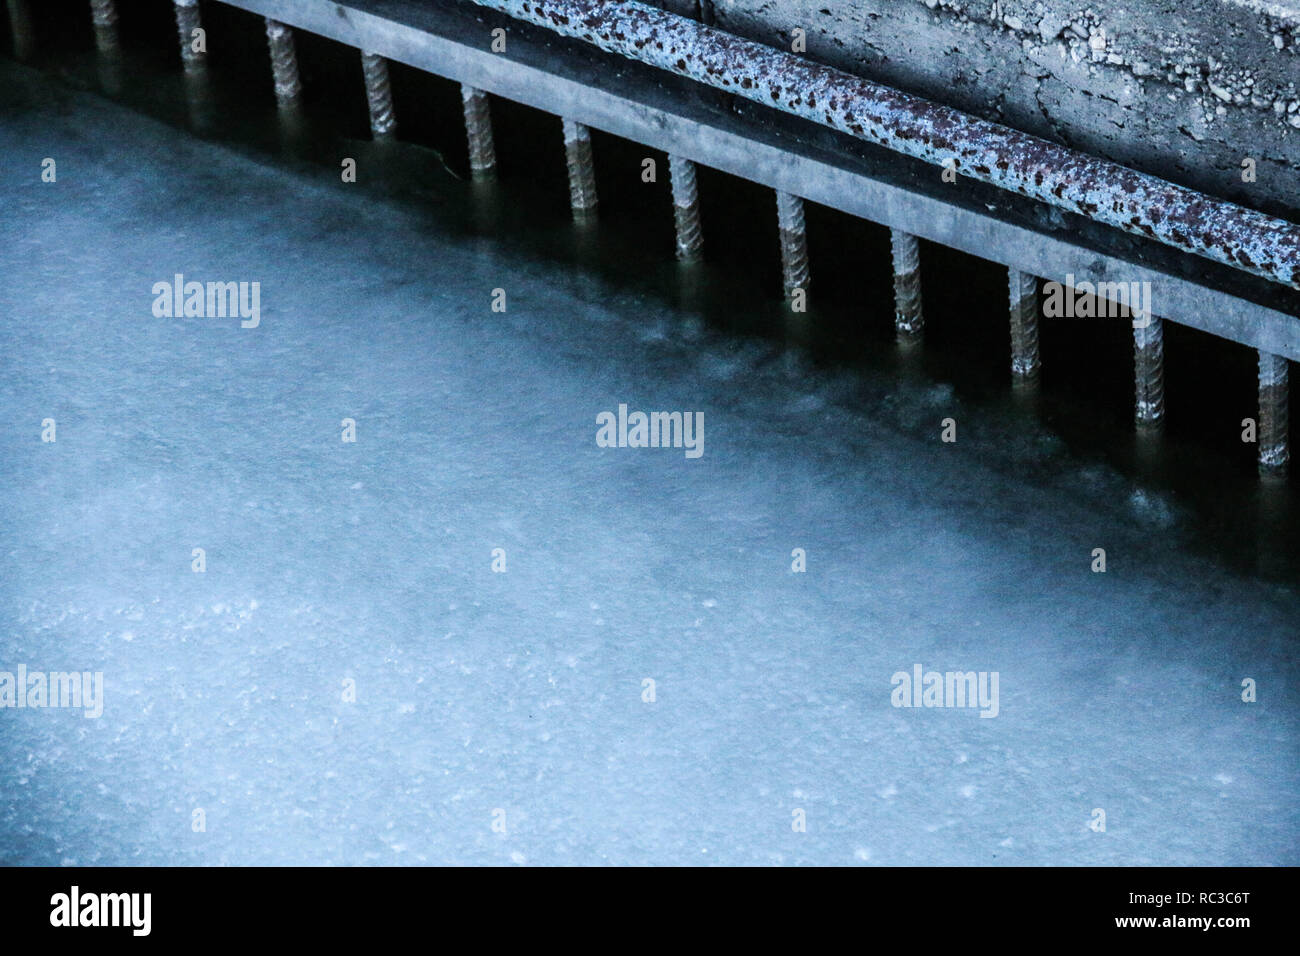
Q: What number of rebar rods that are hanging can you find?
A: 13